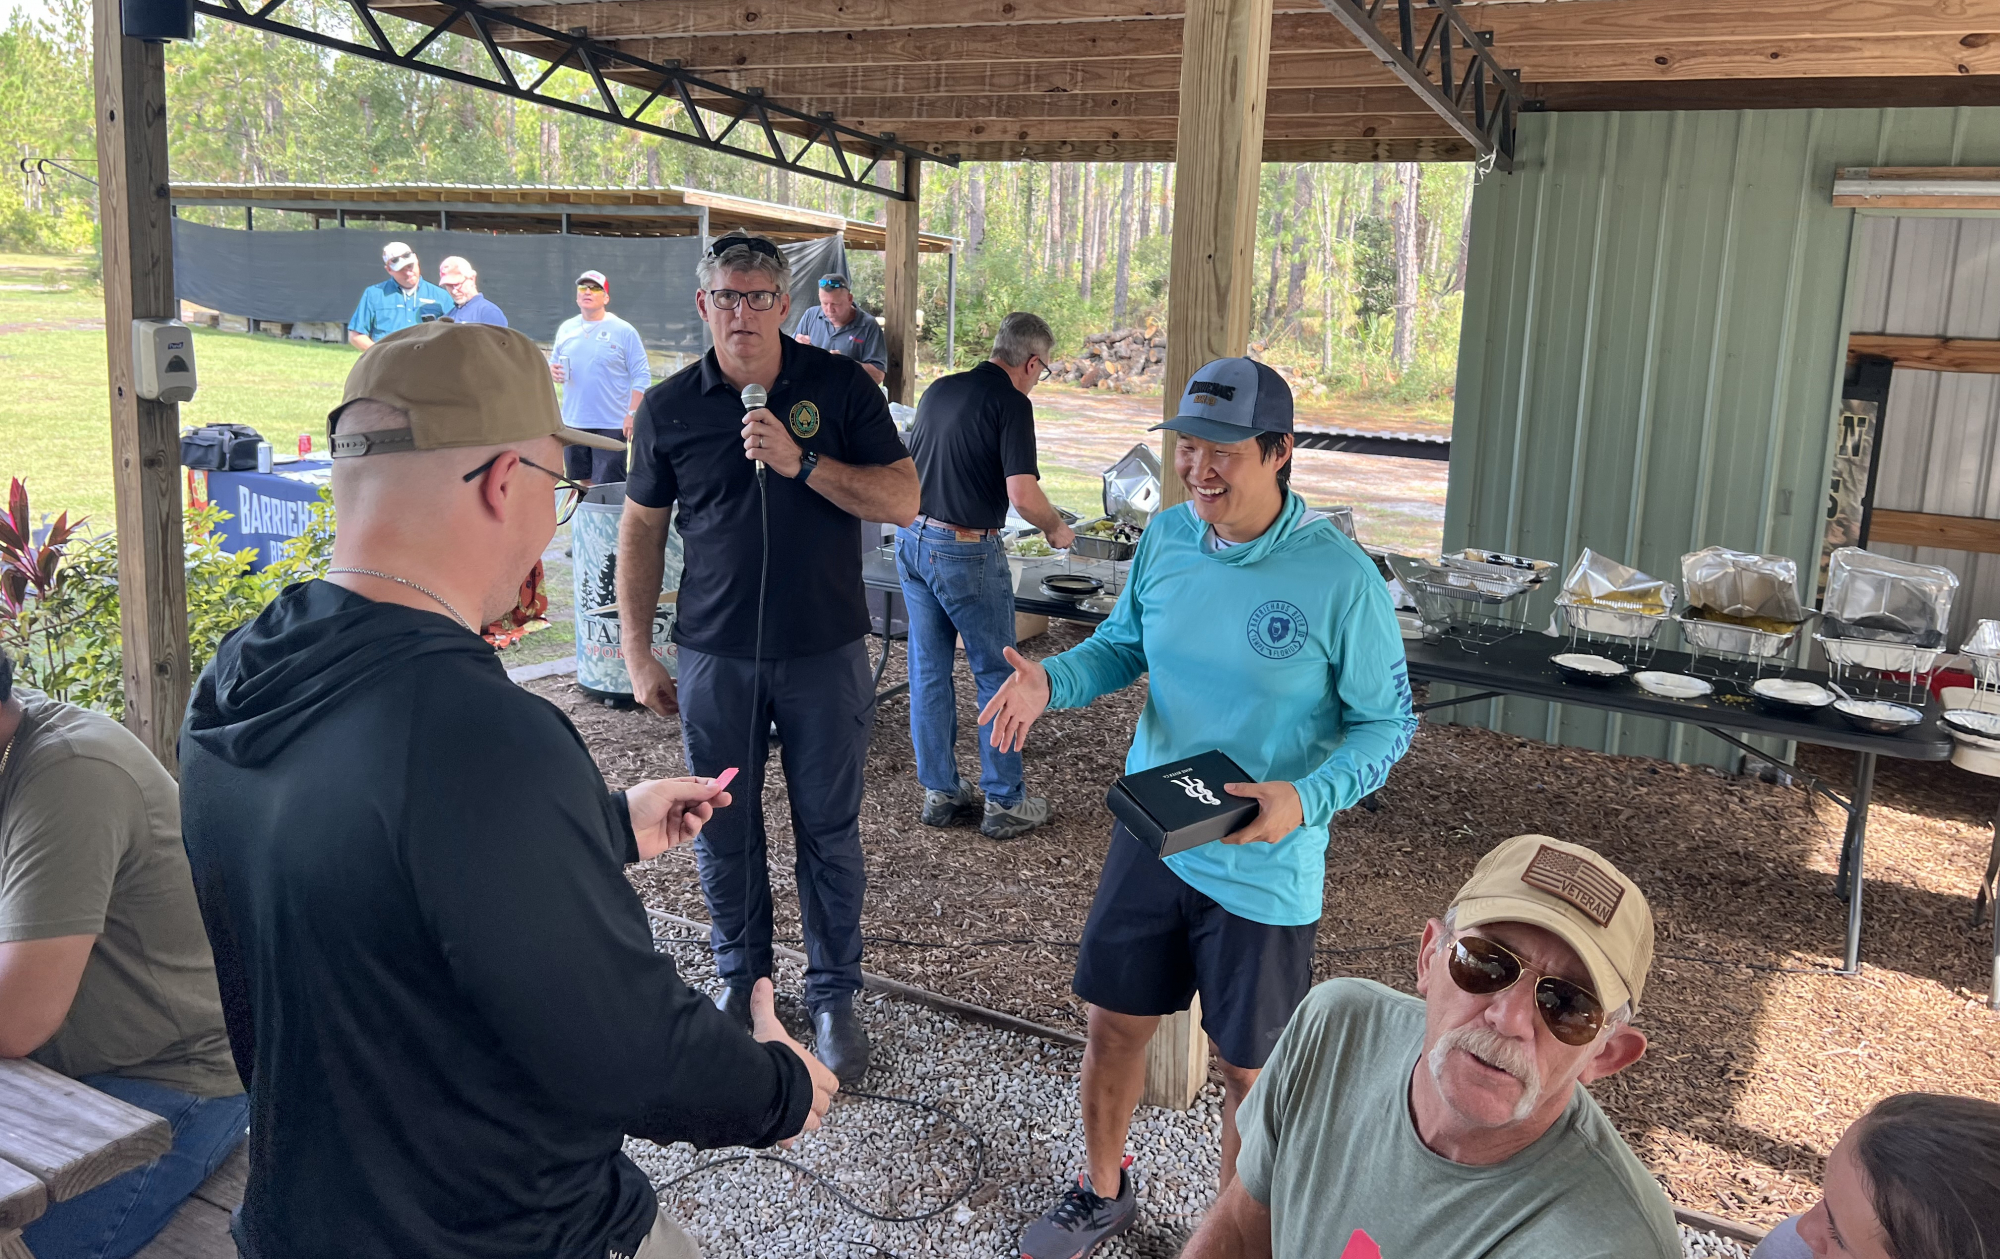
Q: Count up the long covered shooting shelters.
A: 1